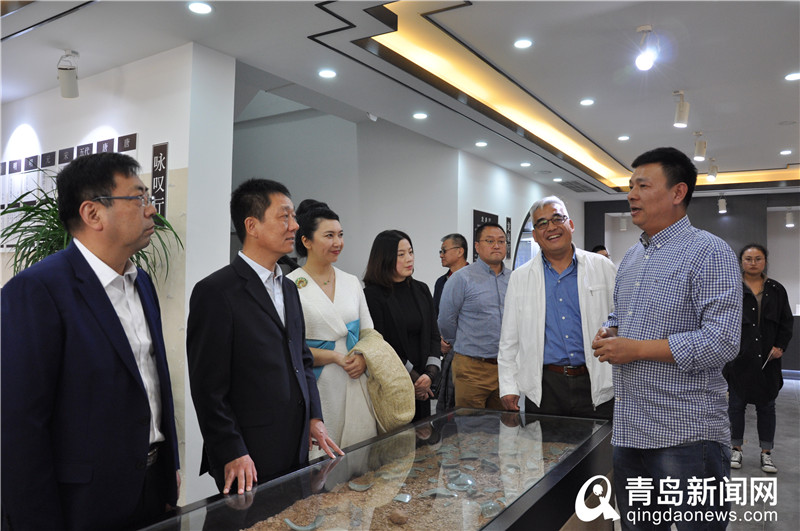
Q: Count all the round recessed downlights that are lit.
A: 11